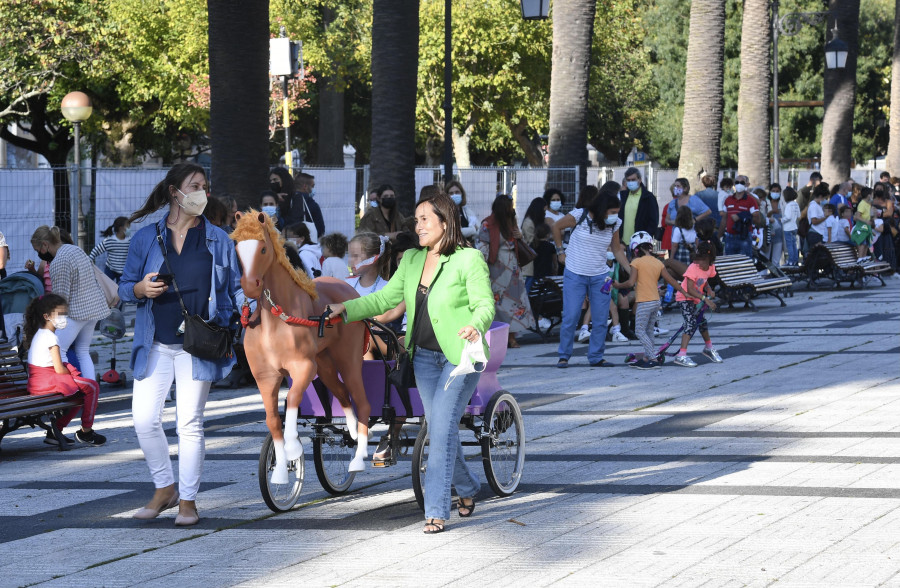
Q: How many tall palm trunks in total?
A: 7